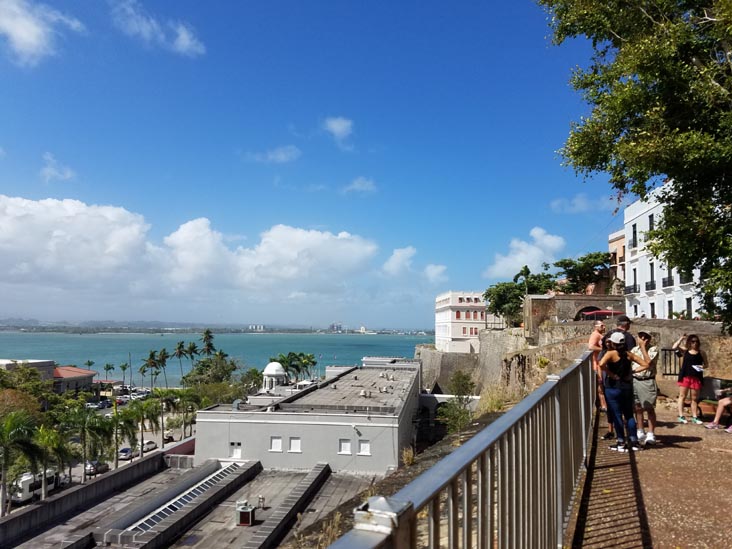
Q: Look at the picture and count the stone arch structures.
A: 1